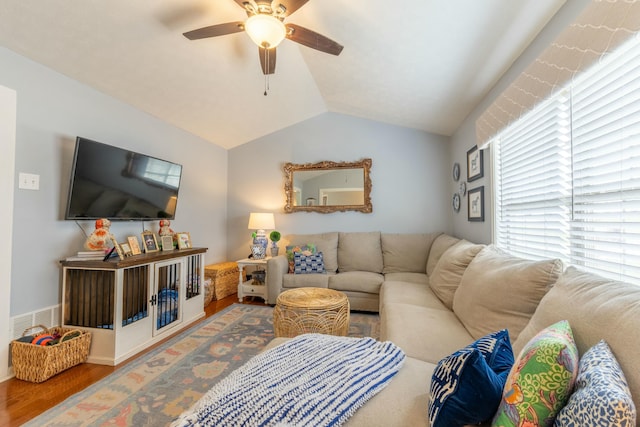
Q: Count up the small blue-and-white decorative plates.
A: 3